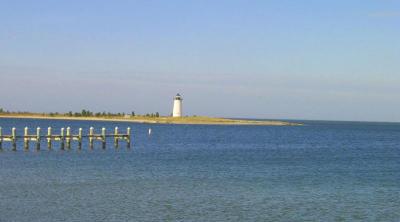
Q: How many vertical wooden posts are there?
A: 12